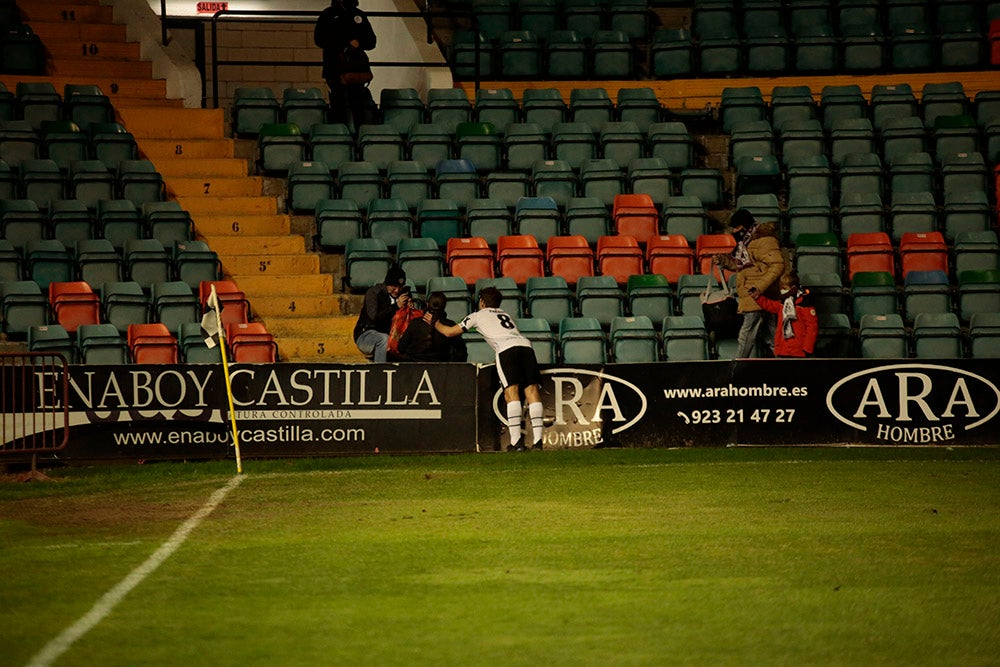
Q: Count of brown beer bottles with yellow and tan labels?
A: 0